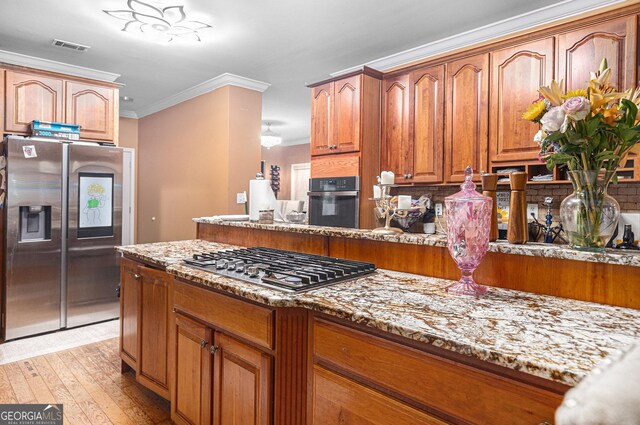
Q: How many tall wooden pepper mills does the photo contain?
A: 2